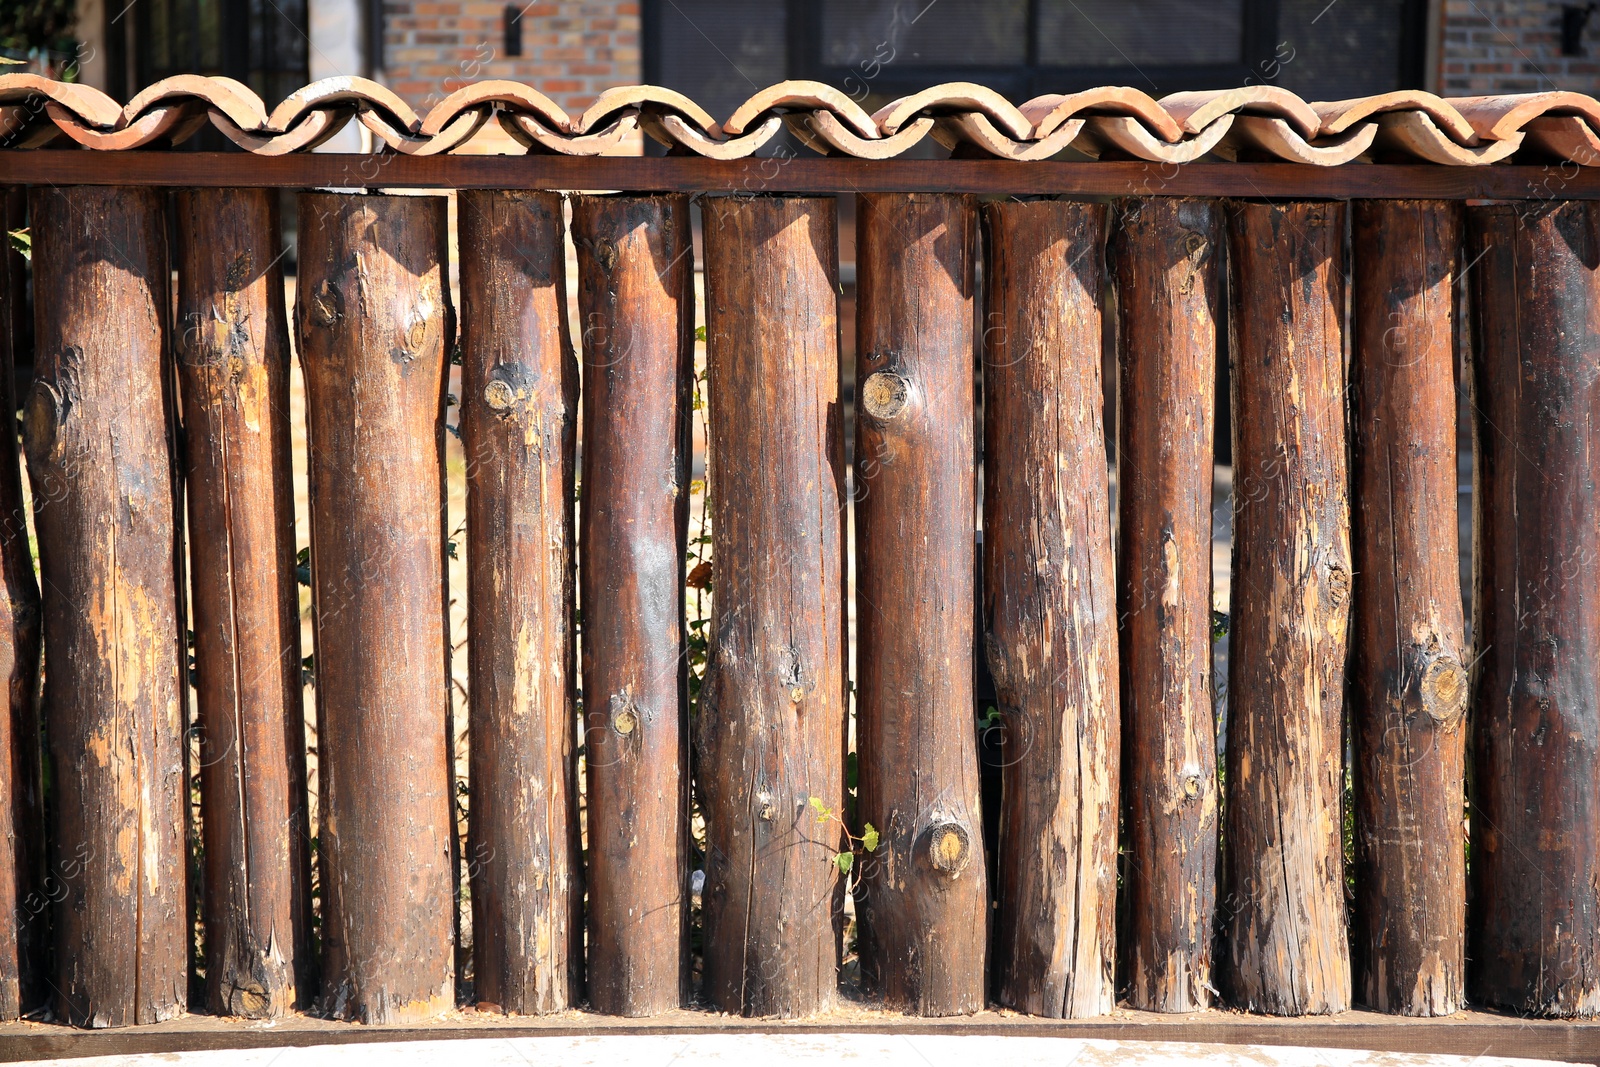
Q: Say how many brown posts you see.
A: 13